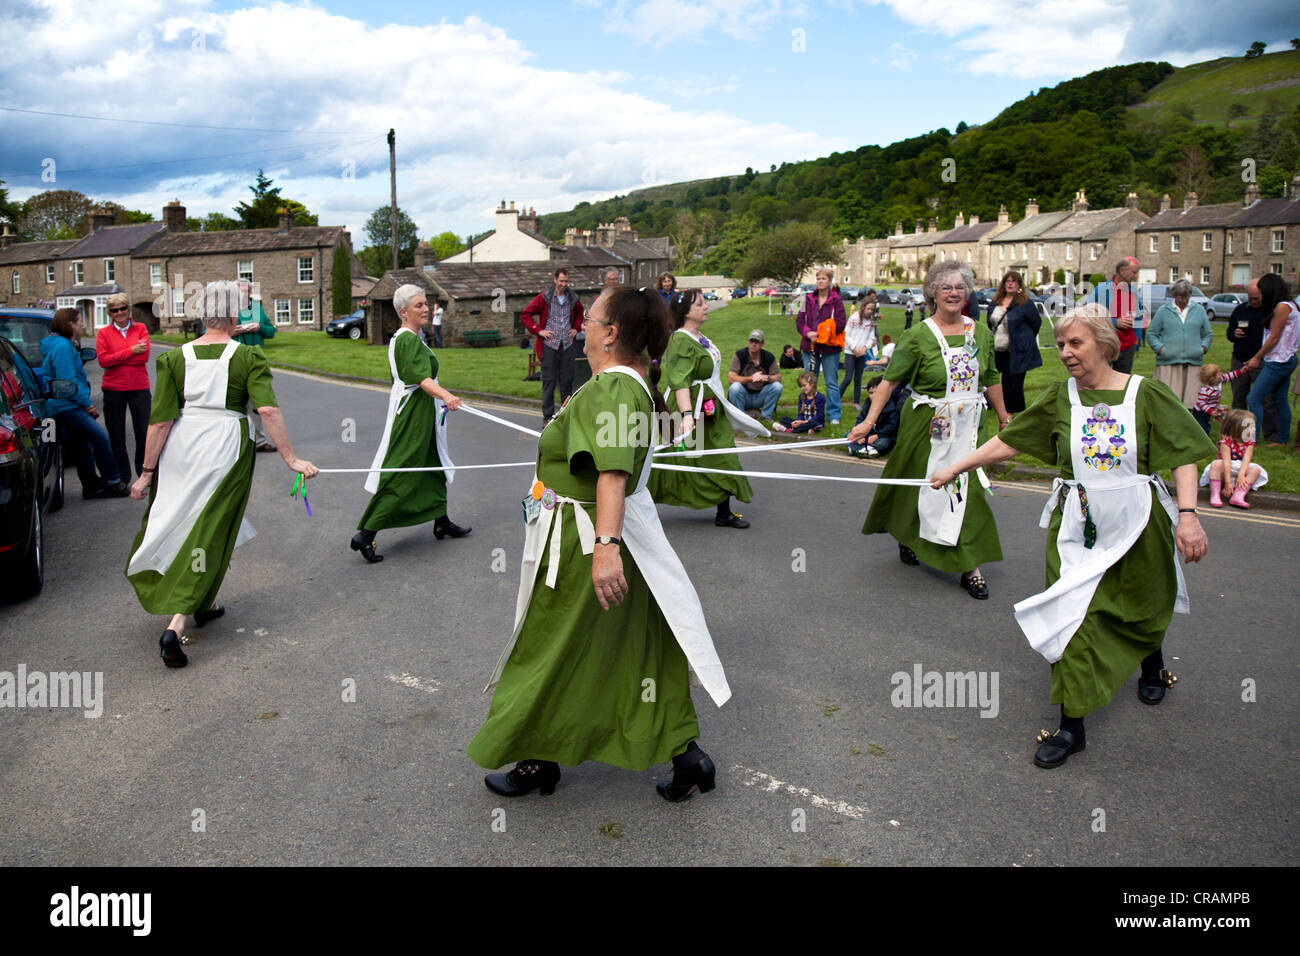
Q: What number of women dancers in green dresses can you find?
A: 6